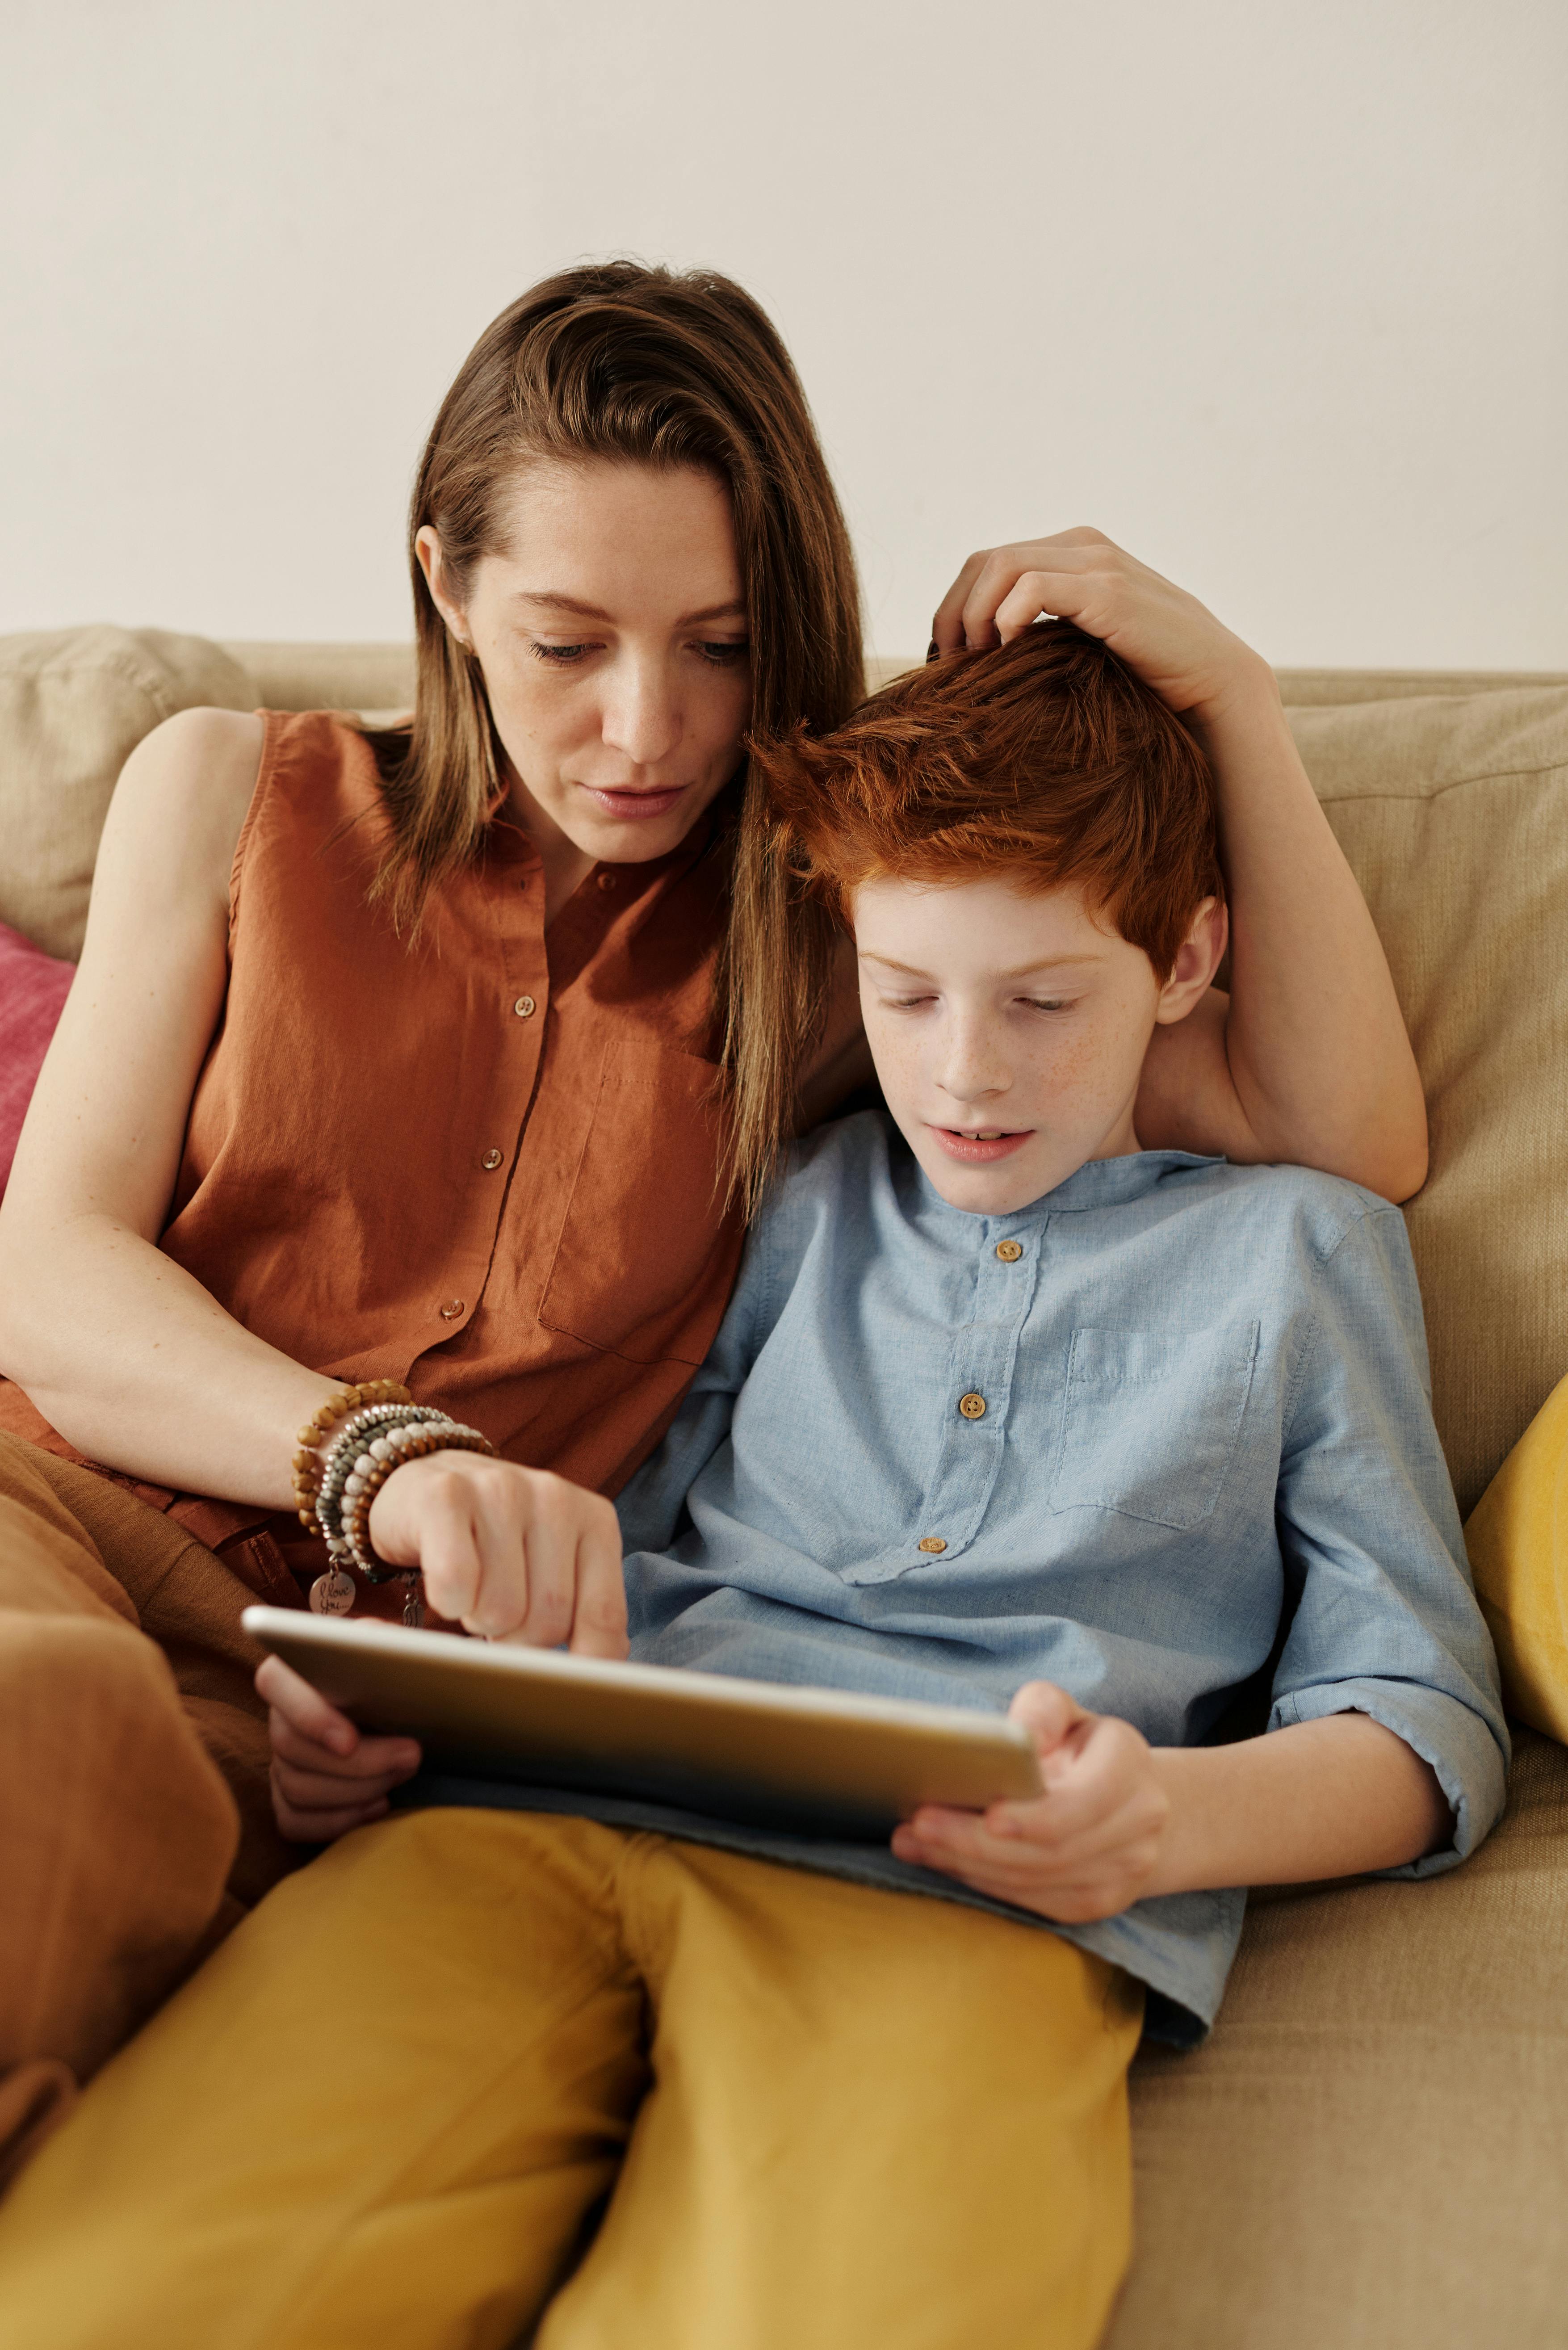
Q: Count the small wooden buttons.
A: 3